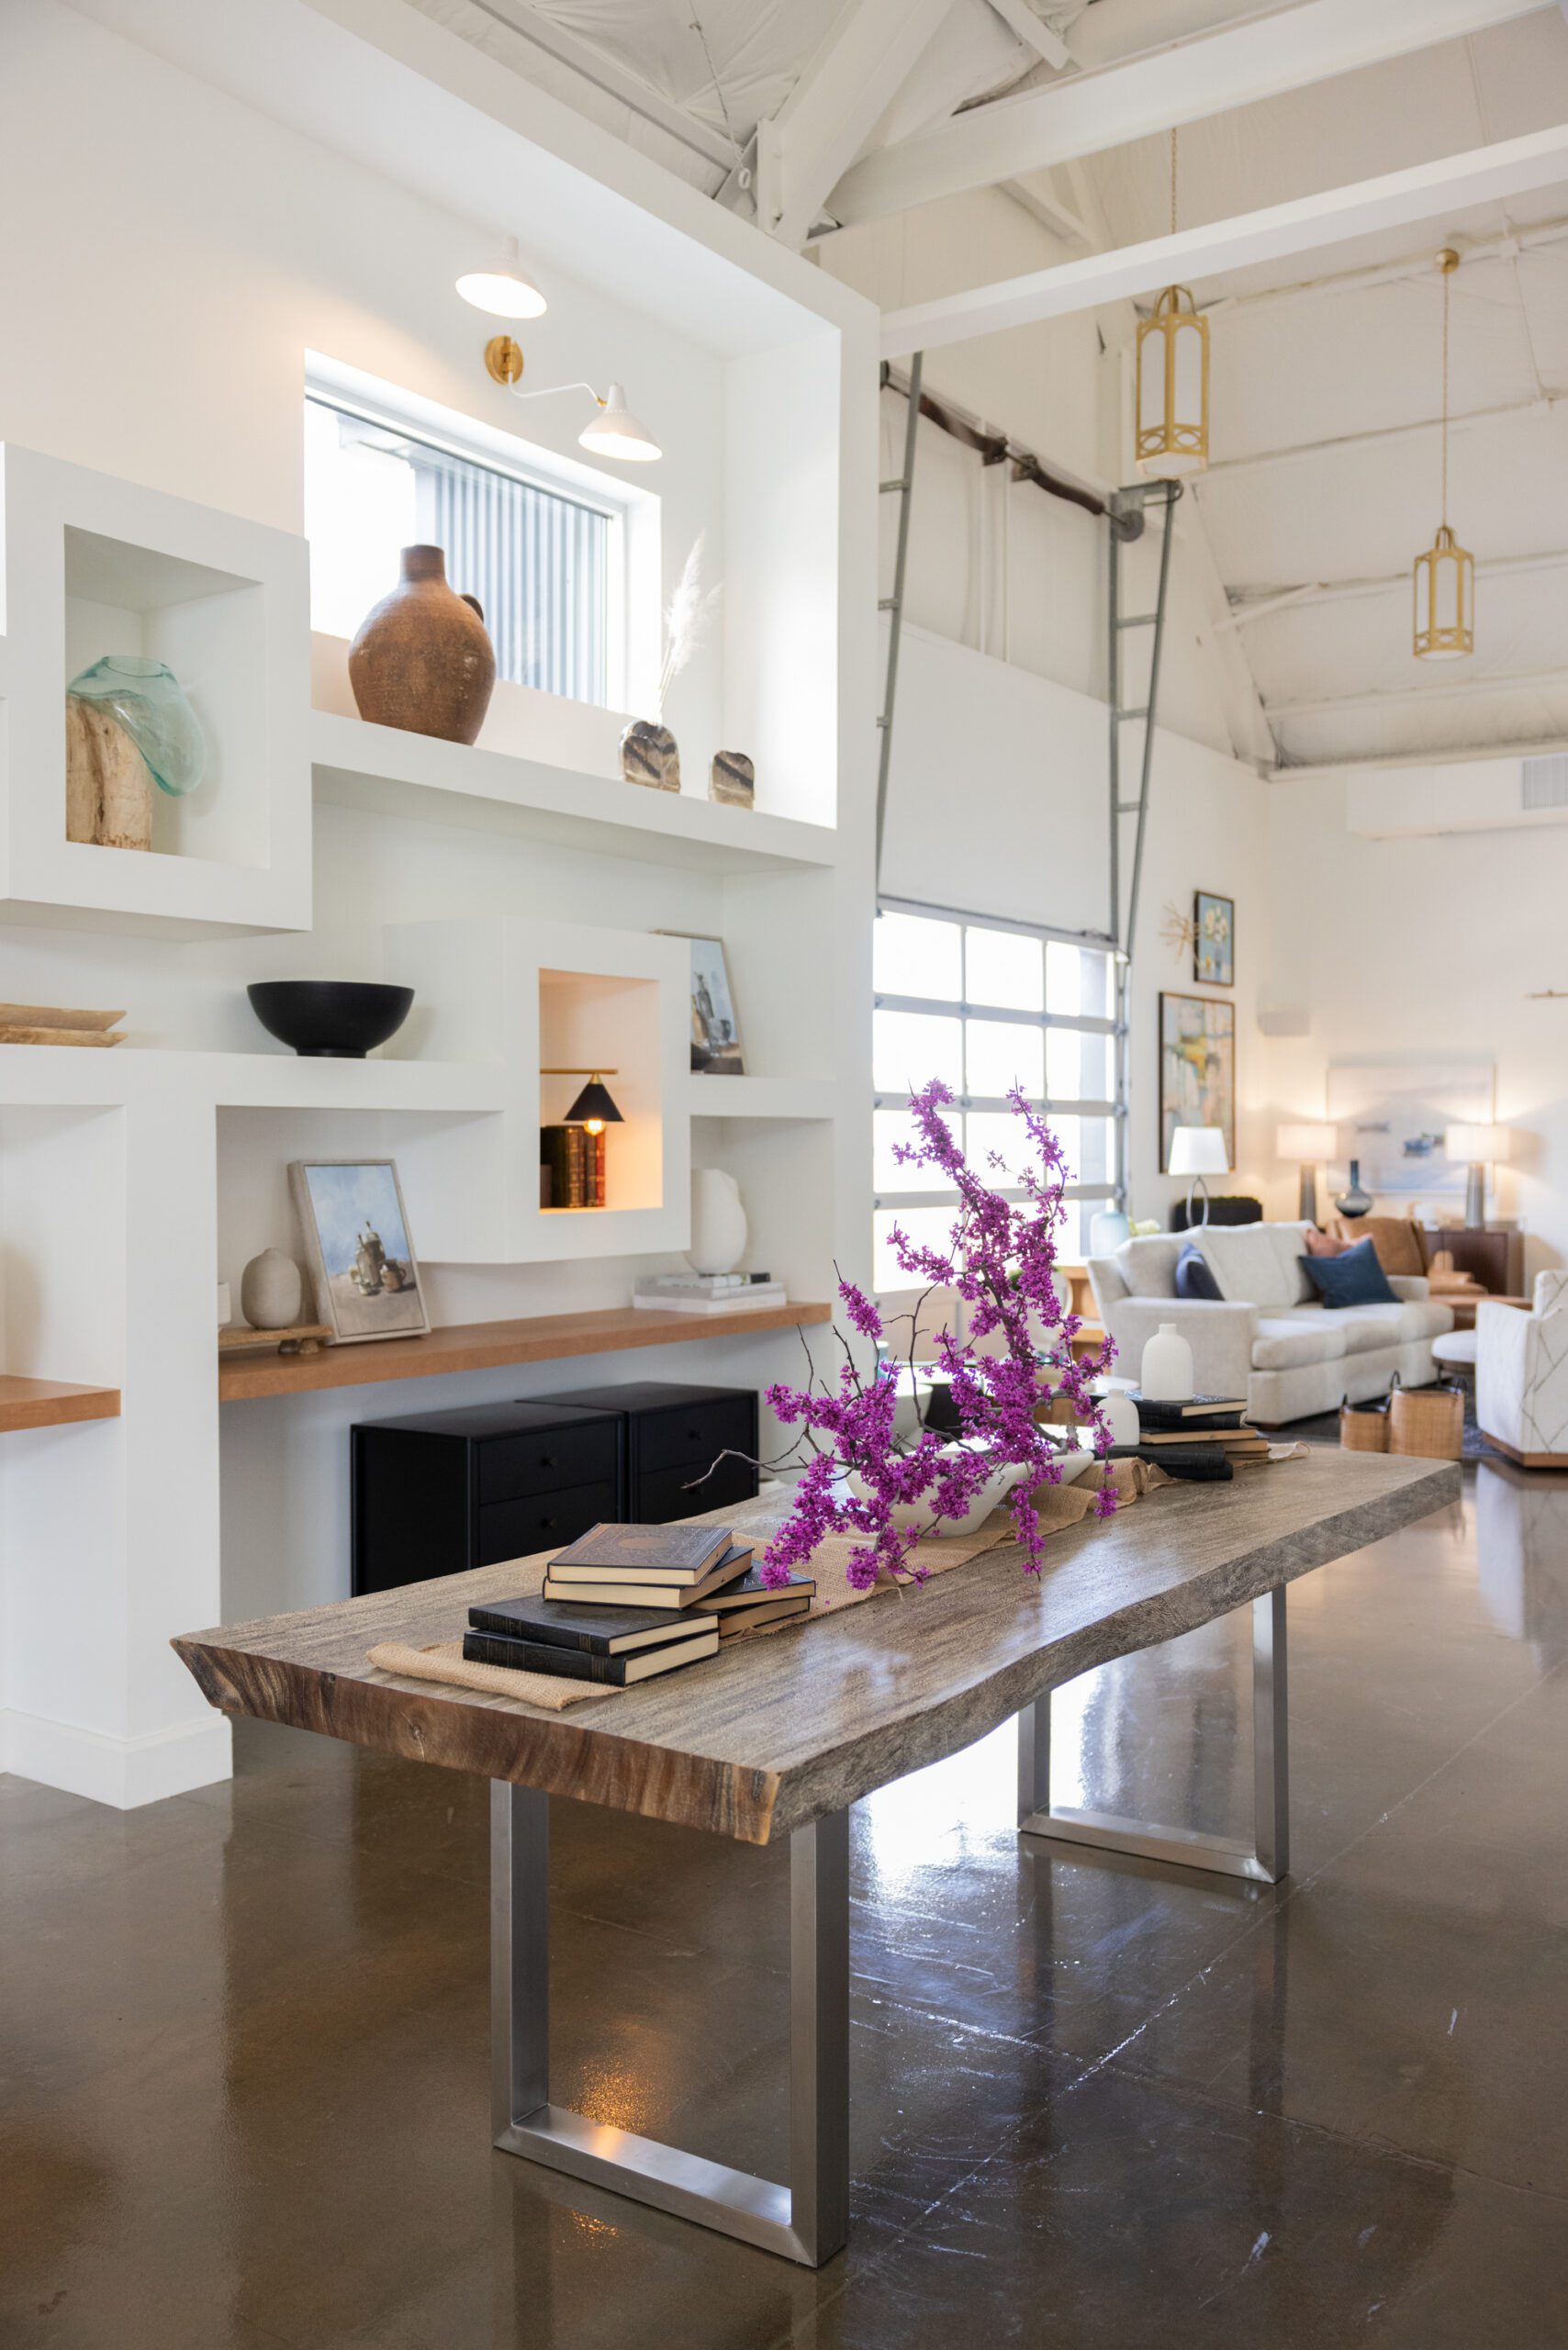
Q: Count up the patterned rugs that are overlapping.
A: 0